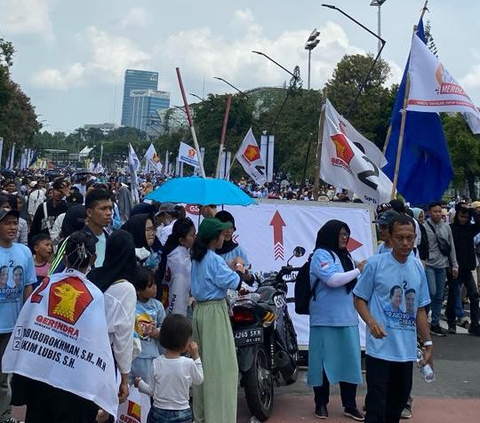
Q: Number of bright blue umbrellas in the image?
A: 1